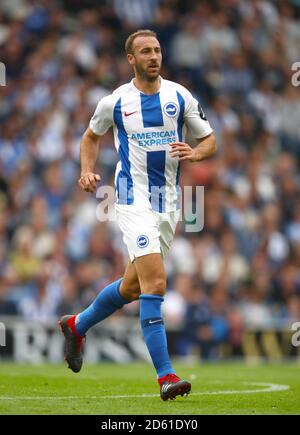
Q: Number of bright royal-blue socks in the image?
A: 2